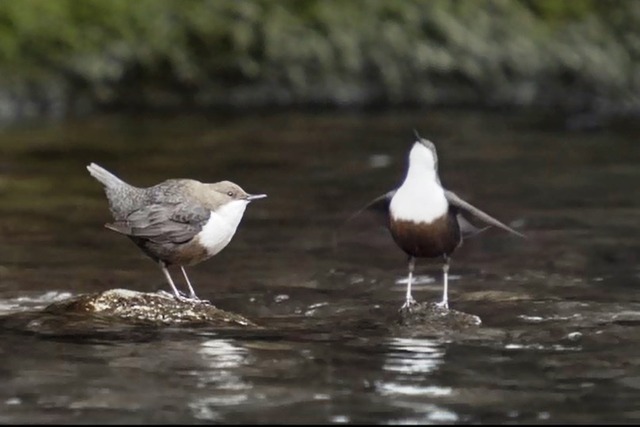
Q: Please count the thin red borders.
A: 0